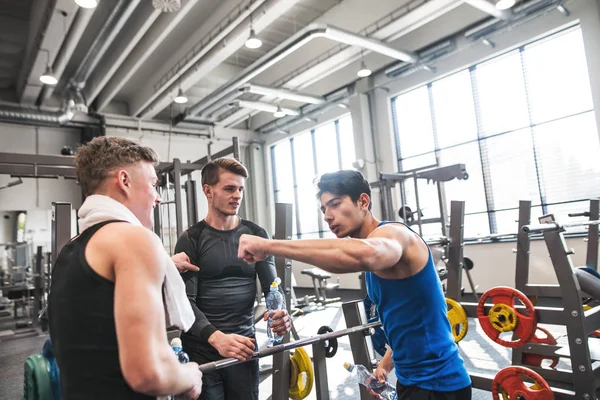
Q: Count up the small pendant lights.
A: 7